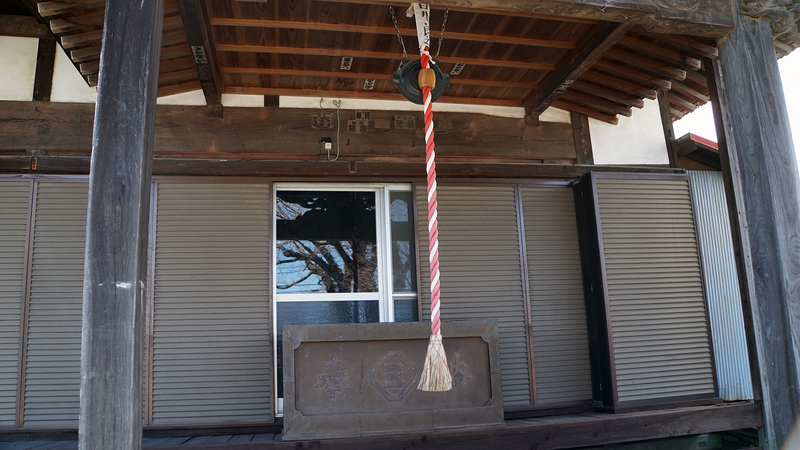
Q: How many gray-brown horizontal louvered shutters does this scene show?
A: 6